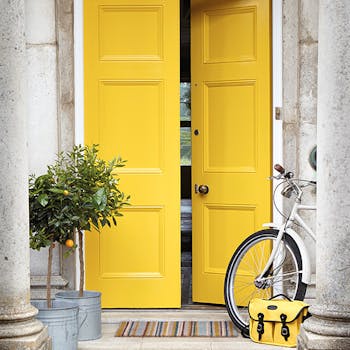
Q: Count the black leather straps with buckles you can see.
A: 2